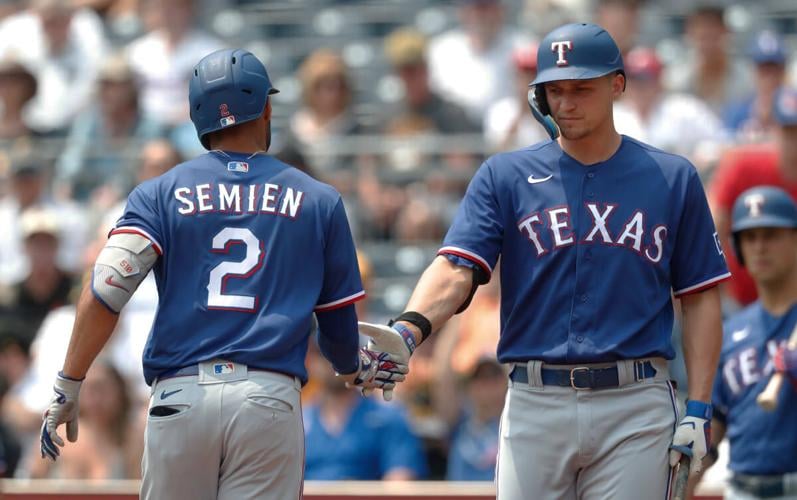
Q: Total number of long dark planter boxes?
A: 0